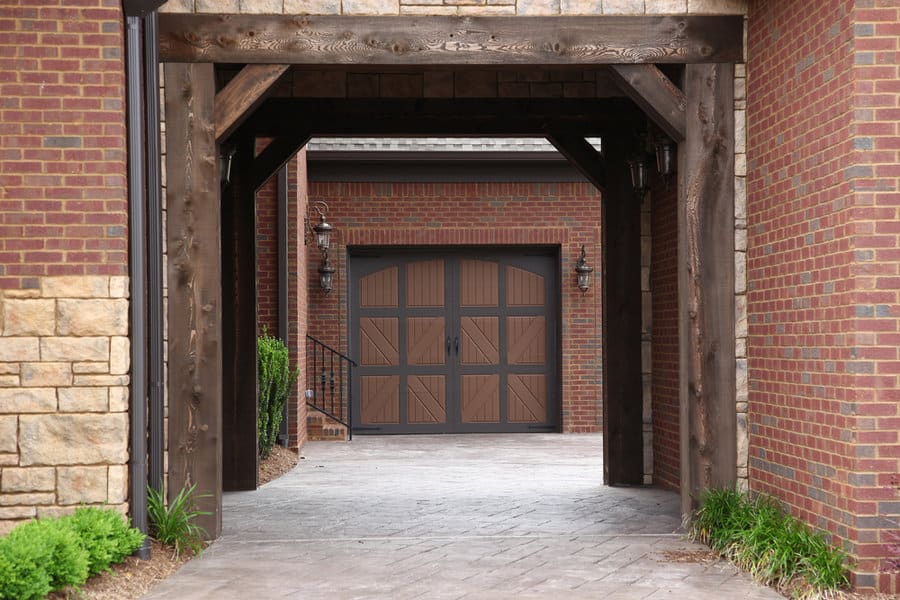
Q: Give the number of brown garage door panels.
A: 12